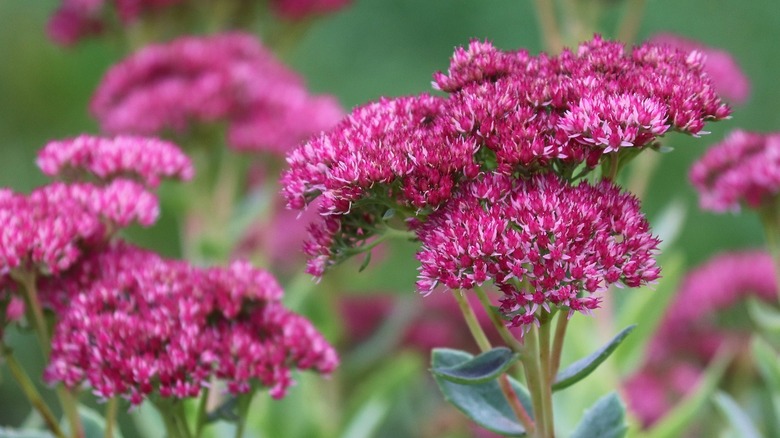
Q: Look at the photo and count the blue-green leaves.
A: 4